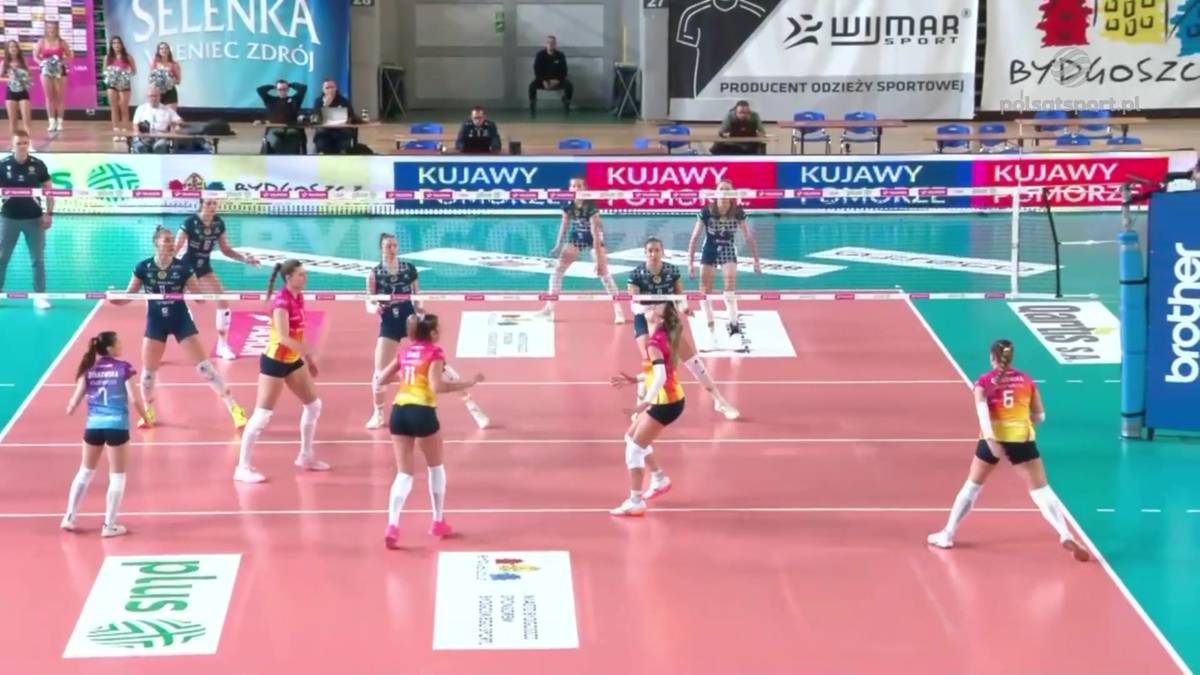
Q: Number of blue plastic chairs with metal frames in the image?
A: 12